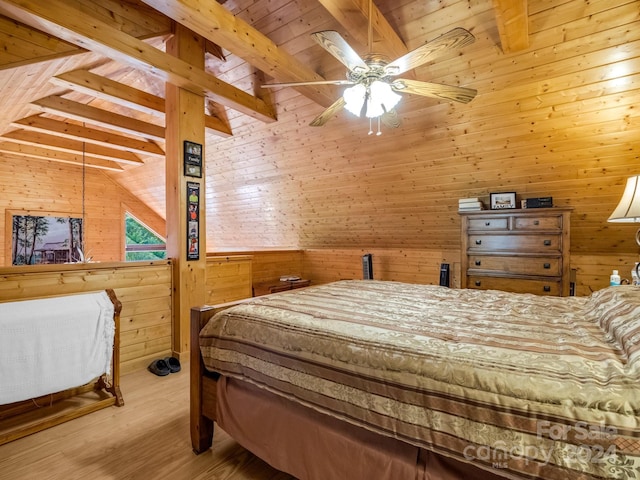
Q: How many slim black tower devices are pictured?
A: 2